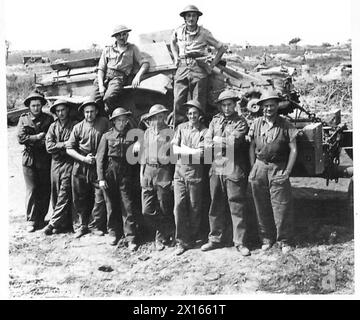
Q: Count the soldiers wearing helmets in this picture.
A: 10